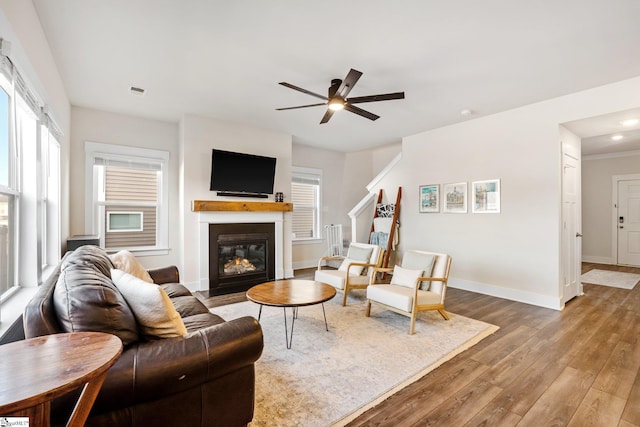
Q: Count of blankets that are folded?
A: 3